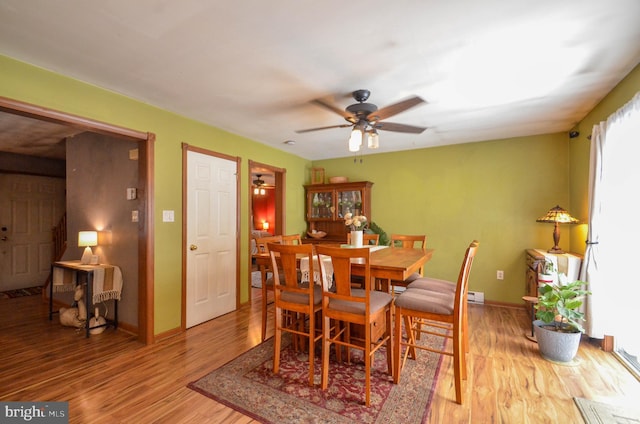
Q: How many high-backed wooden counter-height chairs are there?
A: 8